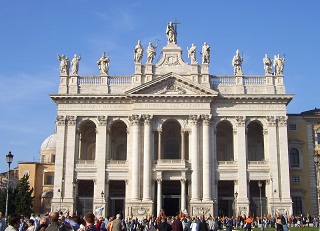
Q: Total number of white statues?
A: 11